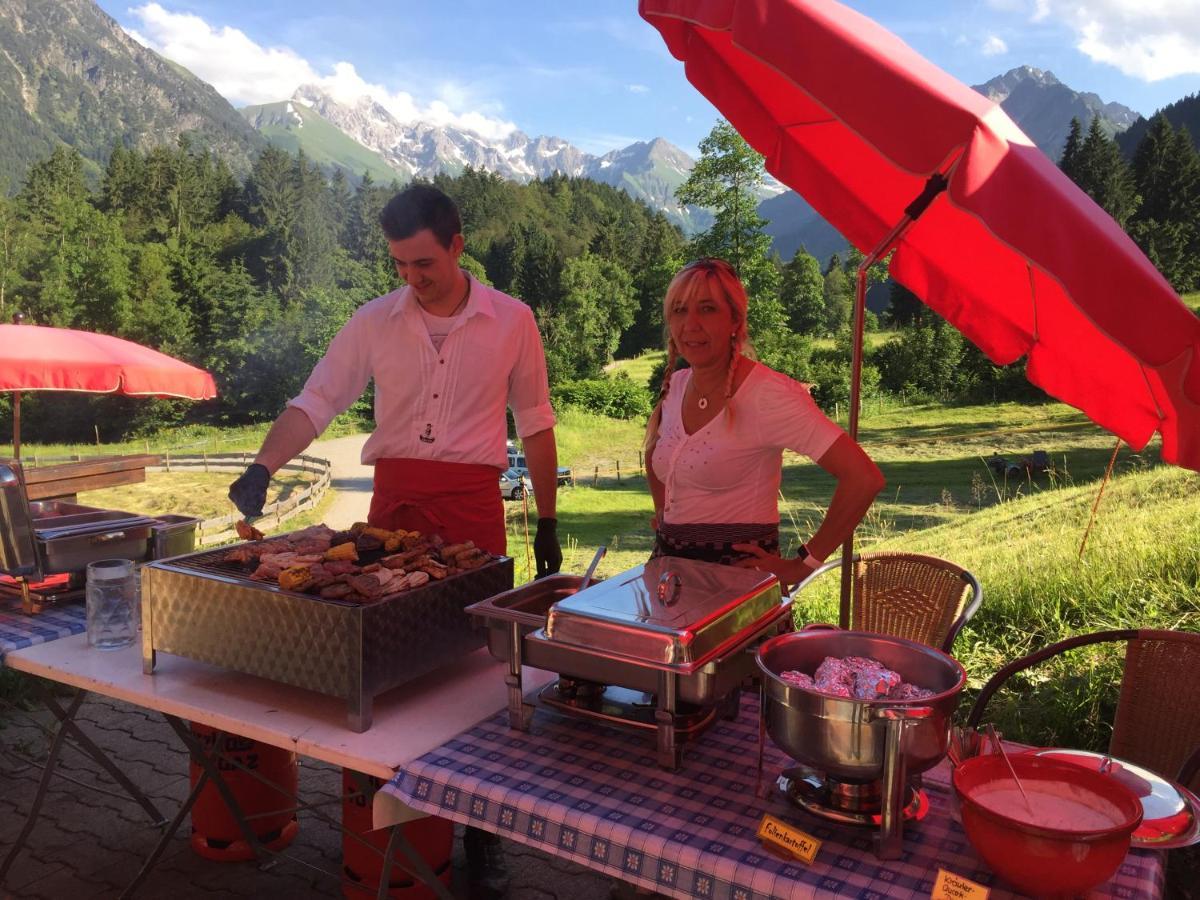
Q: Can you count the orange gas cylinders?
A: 2